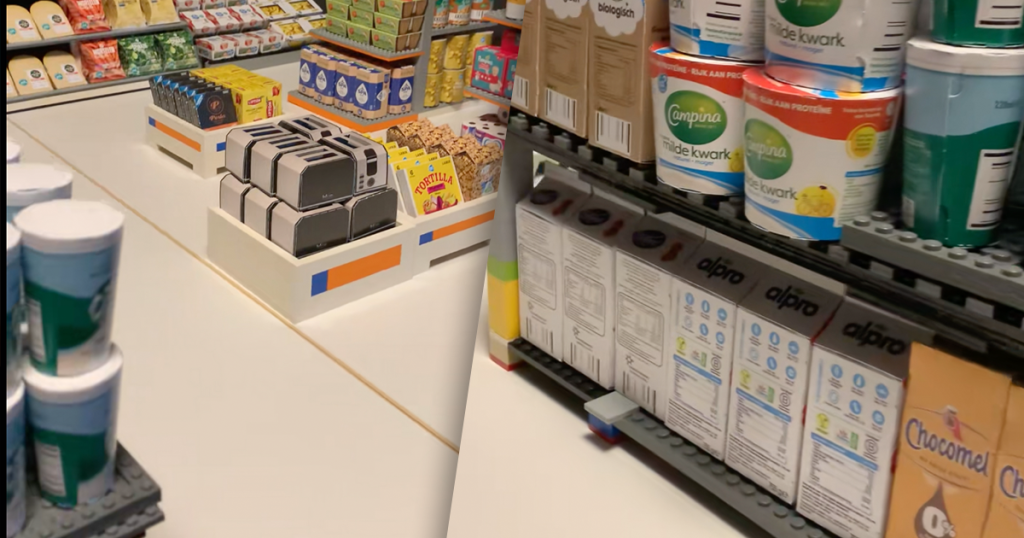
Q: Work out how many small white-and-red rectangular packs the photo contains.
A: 9